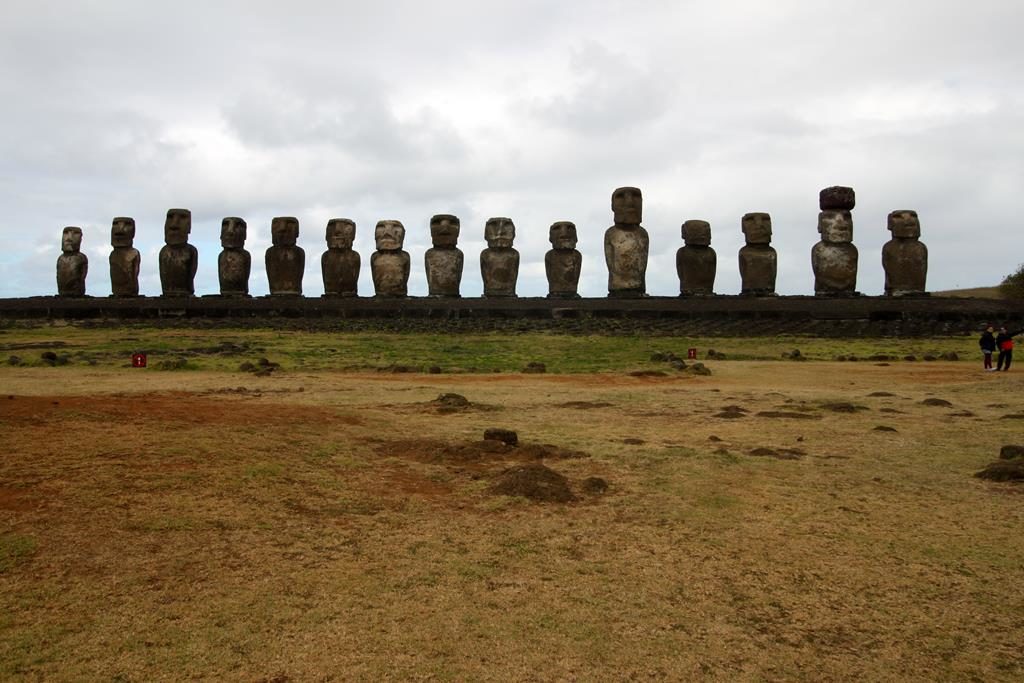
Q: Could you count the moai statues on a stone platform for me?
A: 15